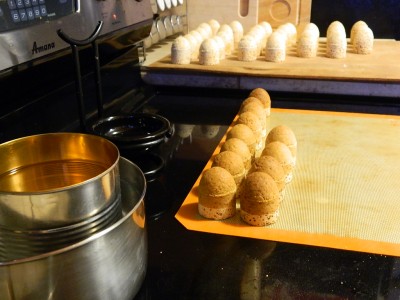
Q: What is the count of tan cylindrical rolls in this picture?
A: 12